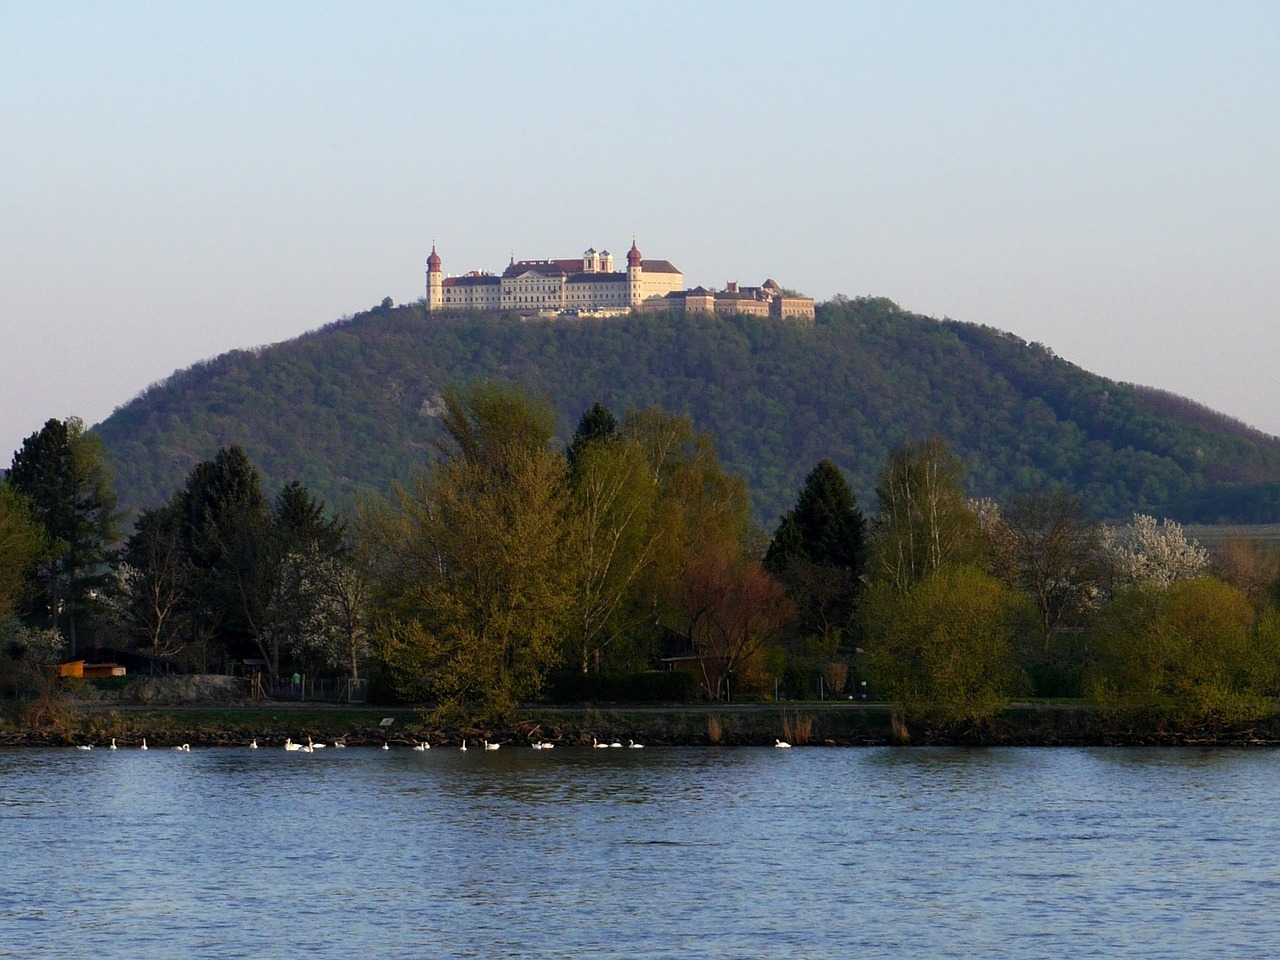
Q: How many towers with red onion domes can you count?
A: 2